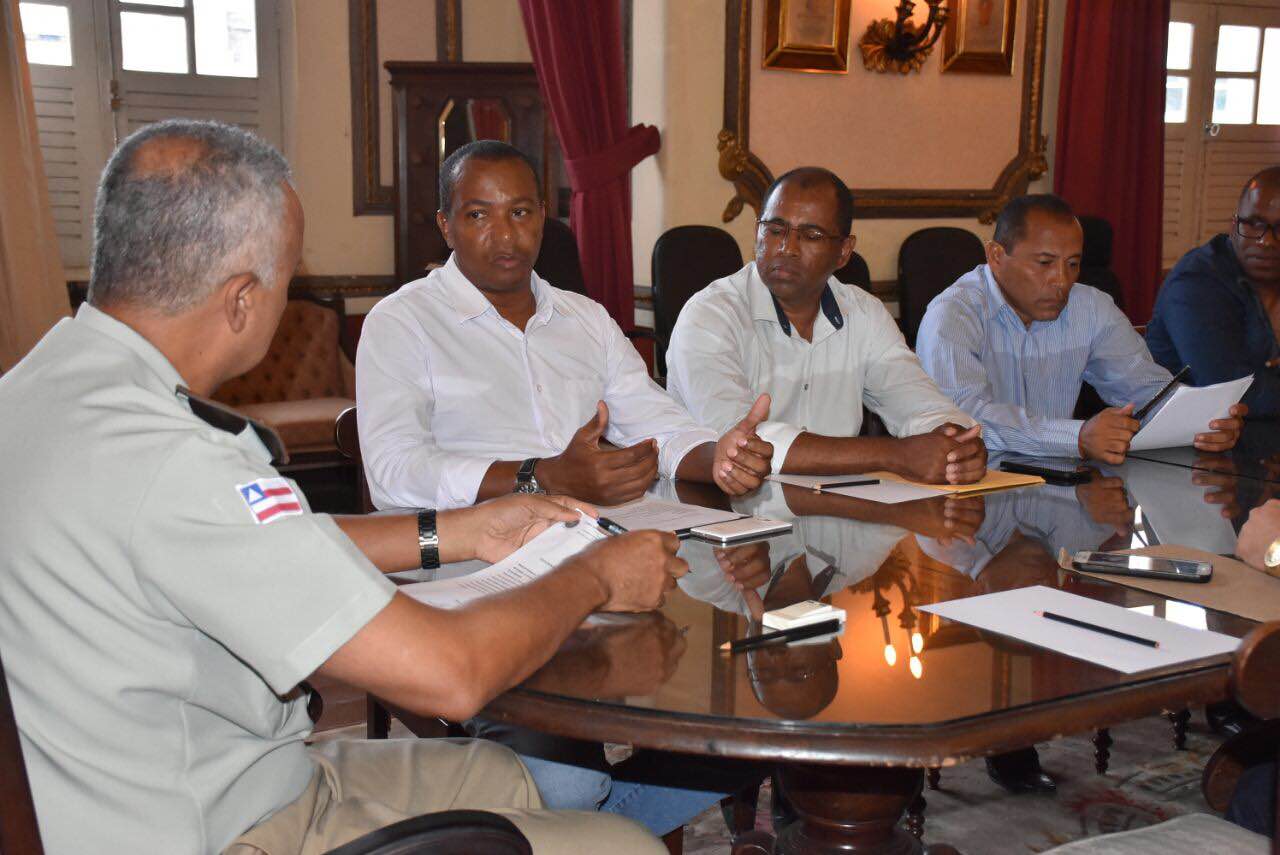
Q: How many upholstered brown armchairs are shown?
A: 1